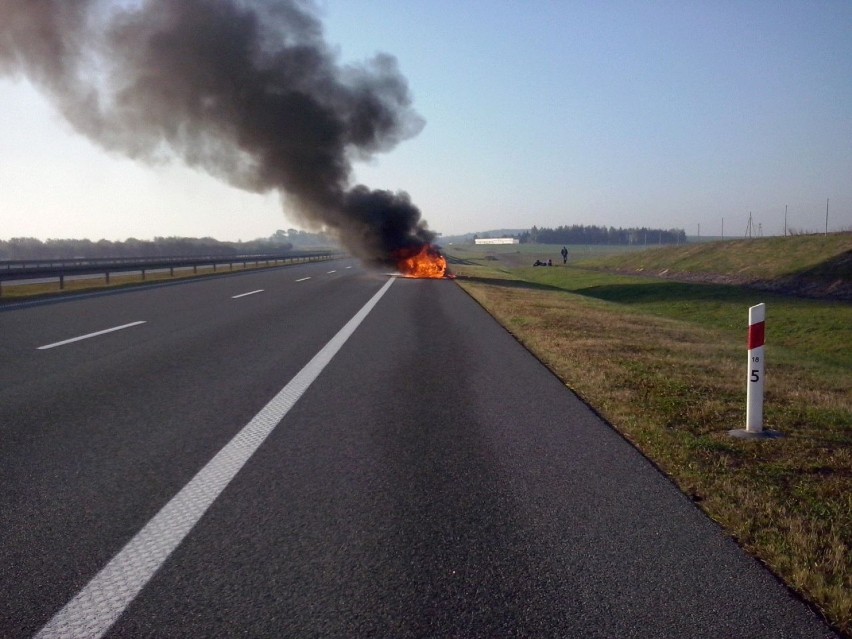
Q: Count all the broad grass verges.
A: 1